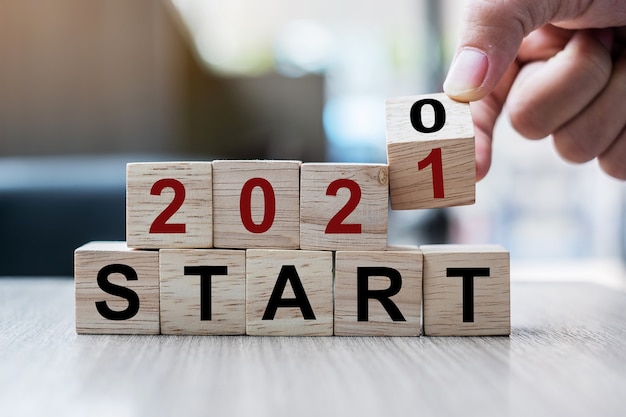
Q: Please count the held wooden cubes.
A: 1